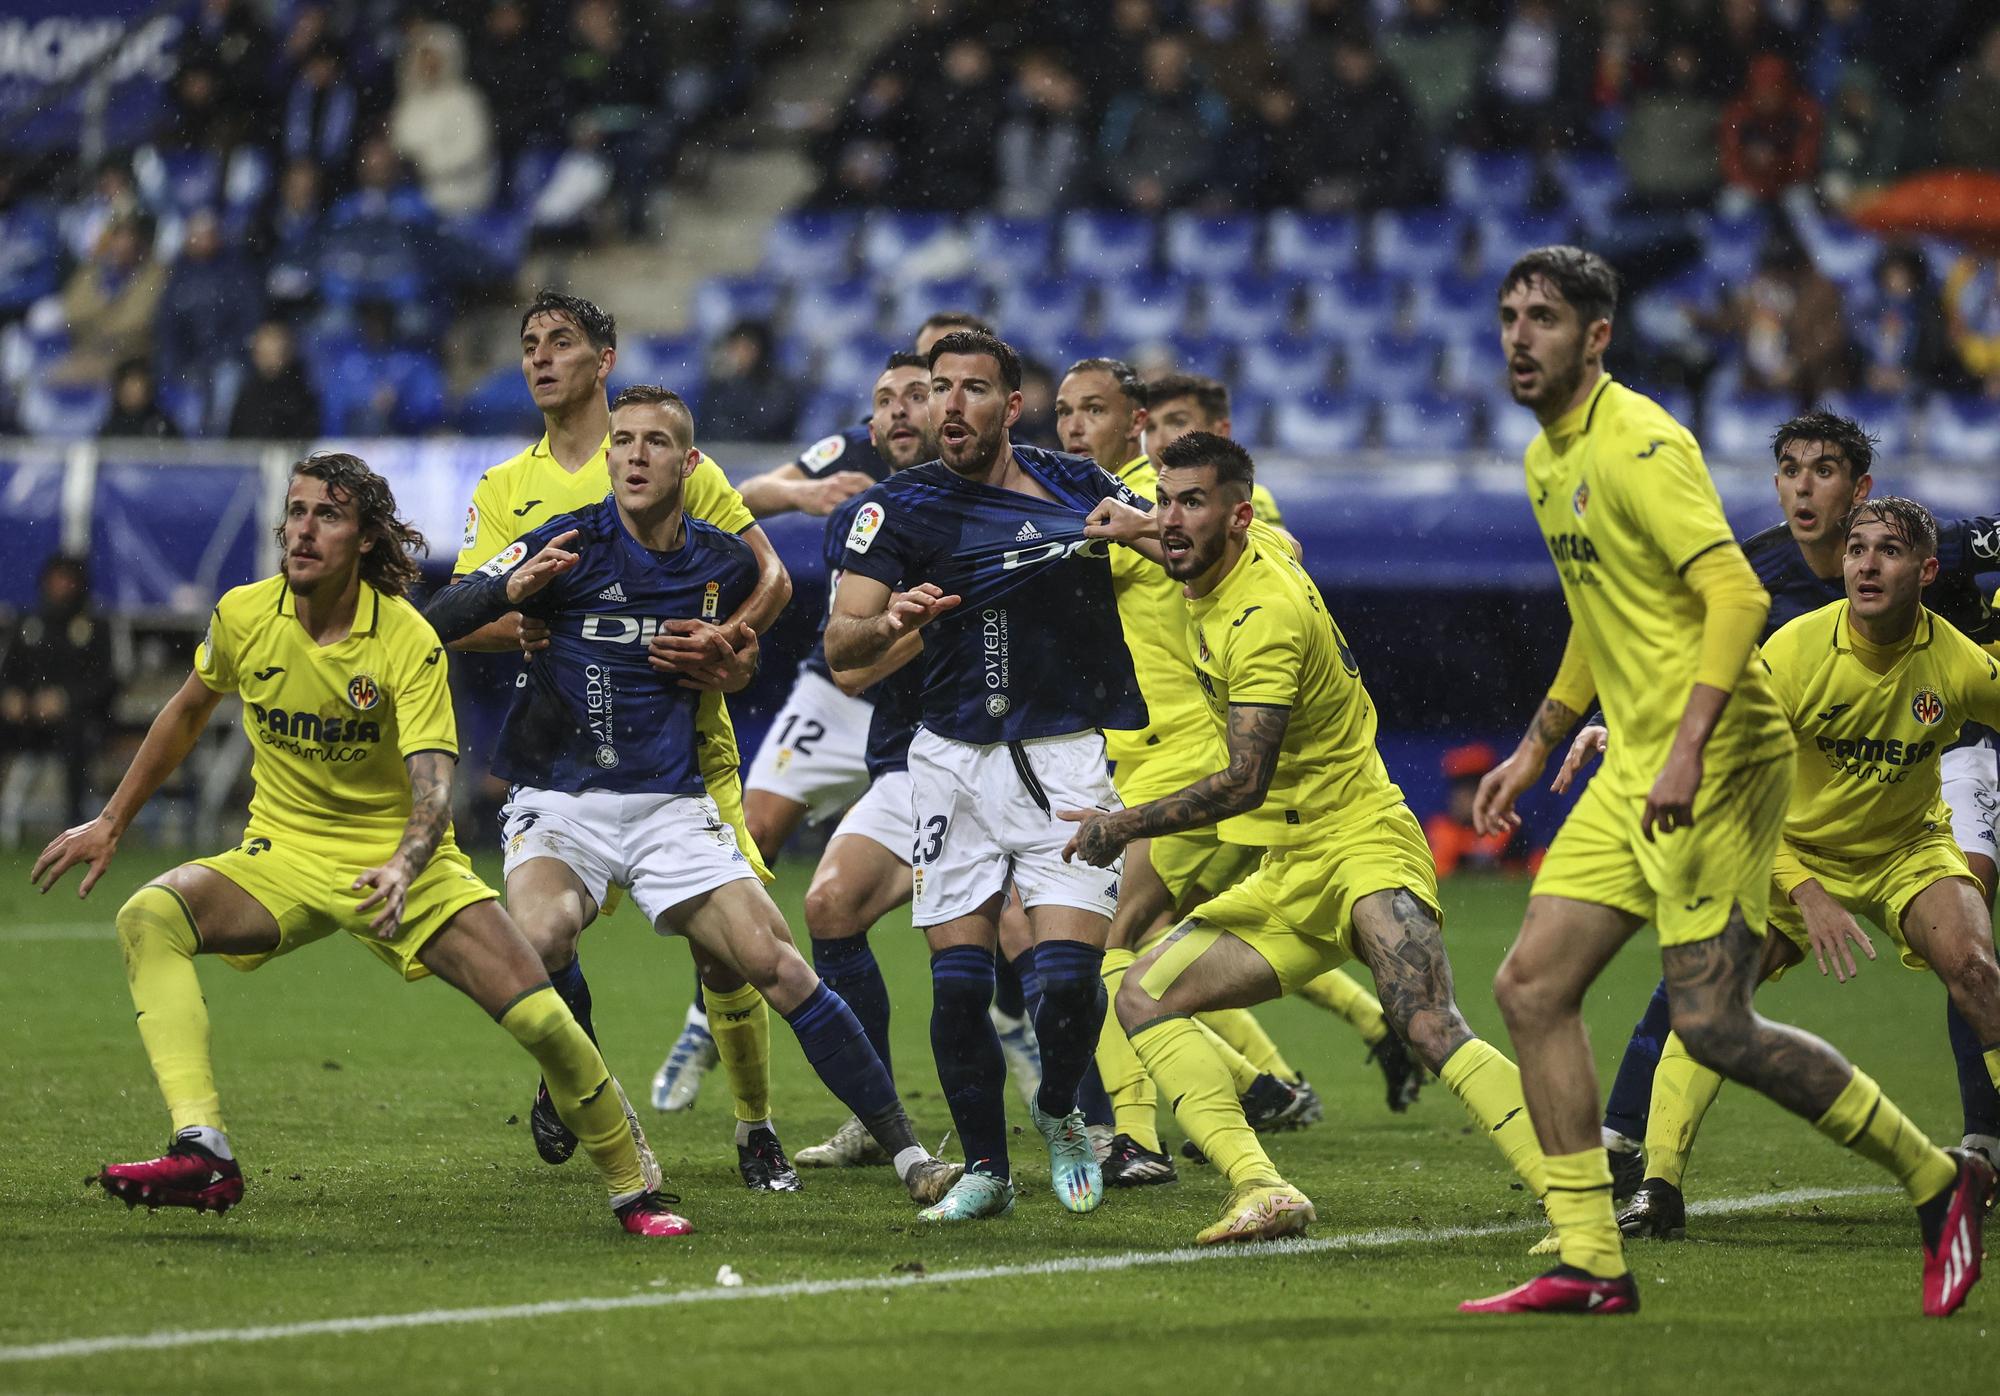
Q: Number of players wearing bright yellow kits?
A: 7